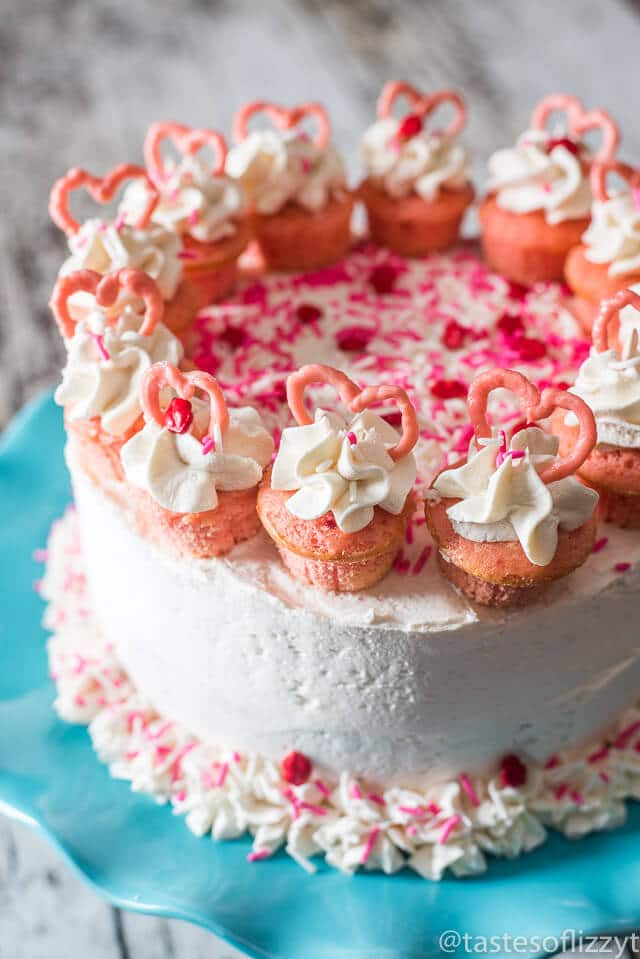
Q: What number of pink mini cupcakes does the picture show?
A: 11